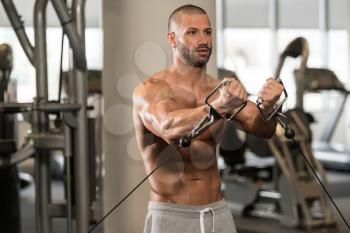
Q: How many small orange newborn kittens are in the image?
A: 0